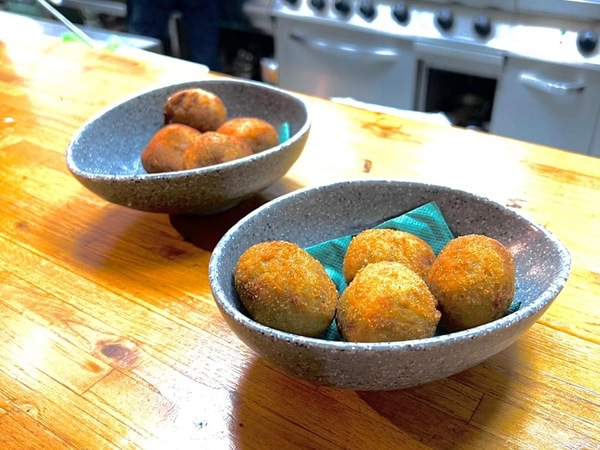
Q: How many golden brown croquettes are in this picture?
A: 8